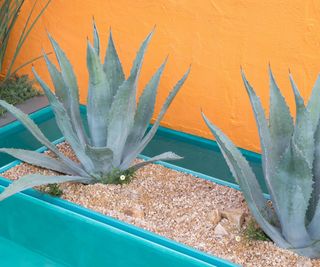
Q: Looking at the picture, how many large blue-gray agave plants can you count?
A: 2